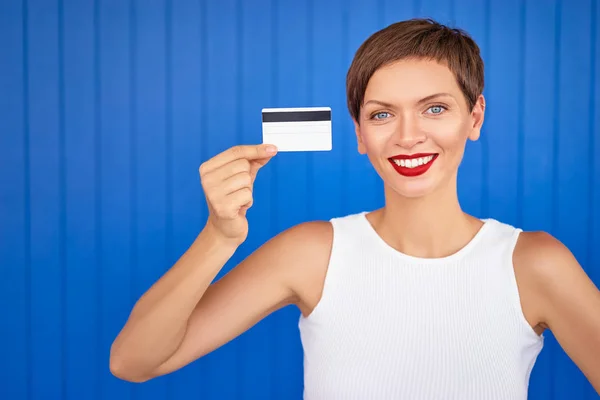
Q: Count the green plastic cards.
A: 0